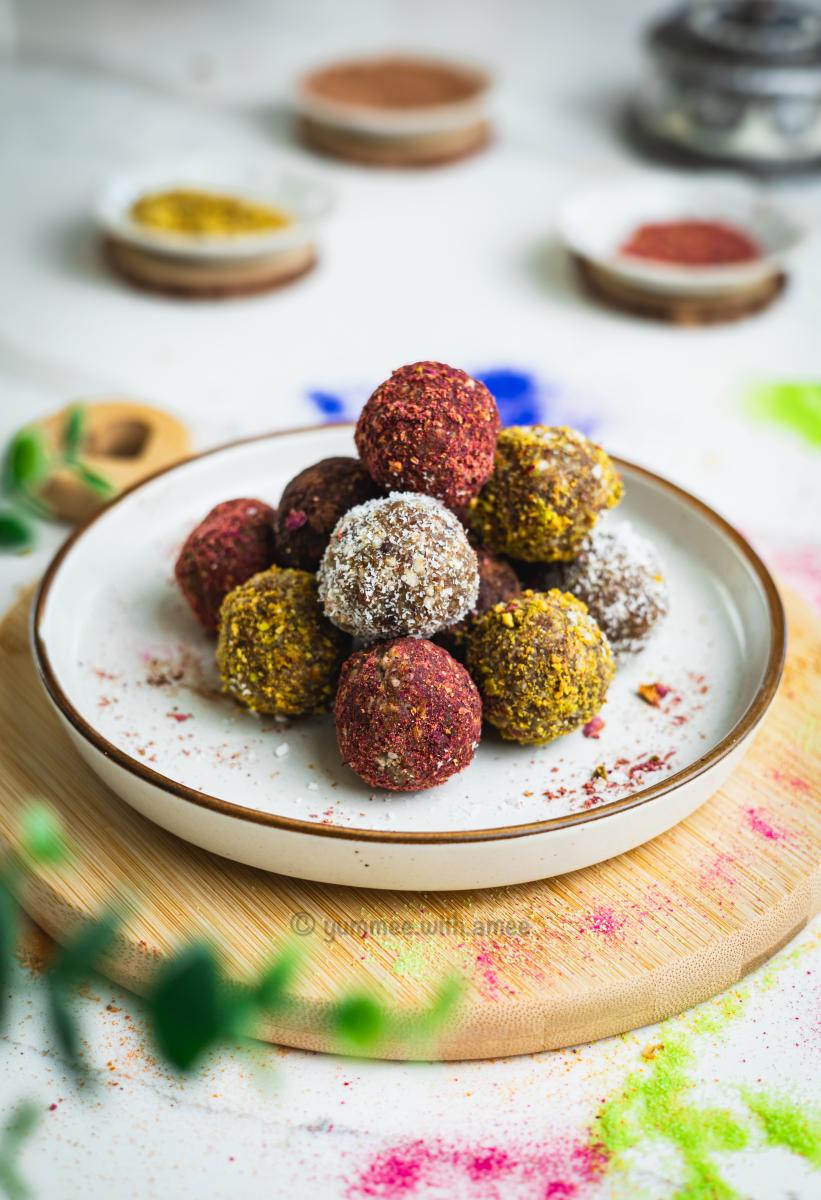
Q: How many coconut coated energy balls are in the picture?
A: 2